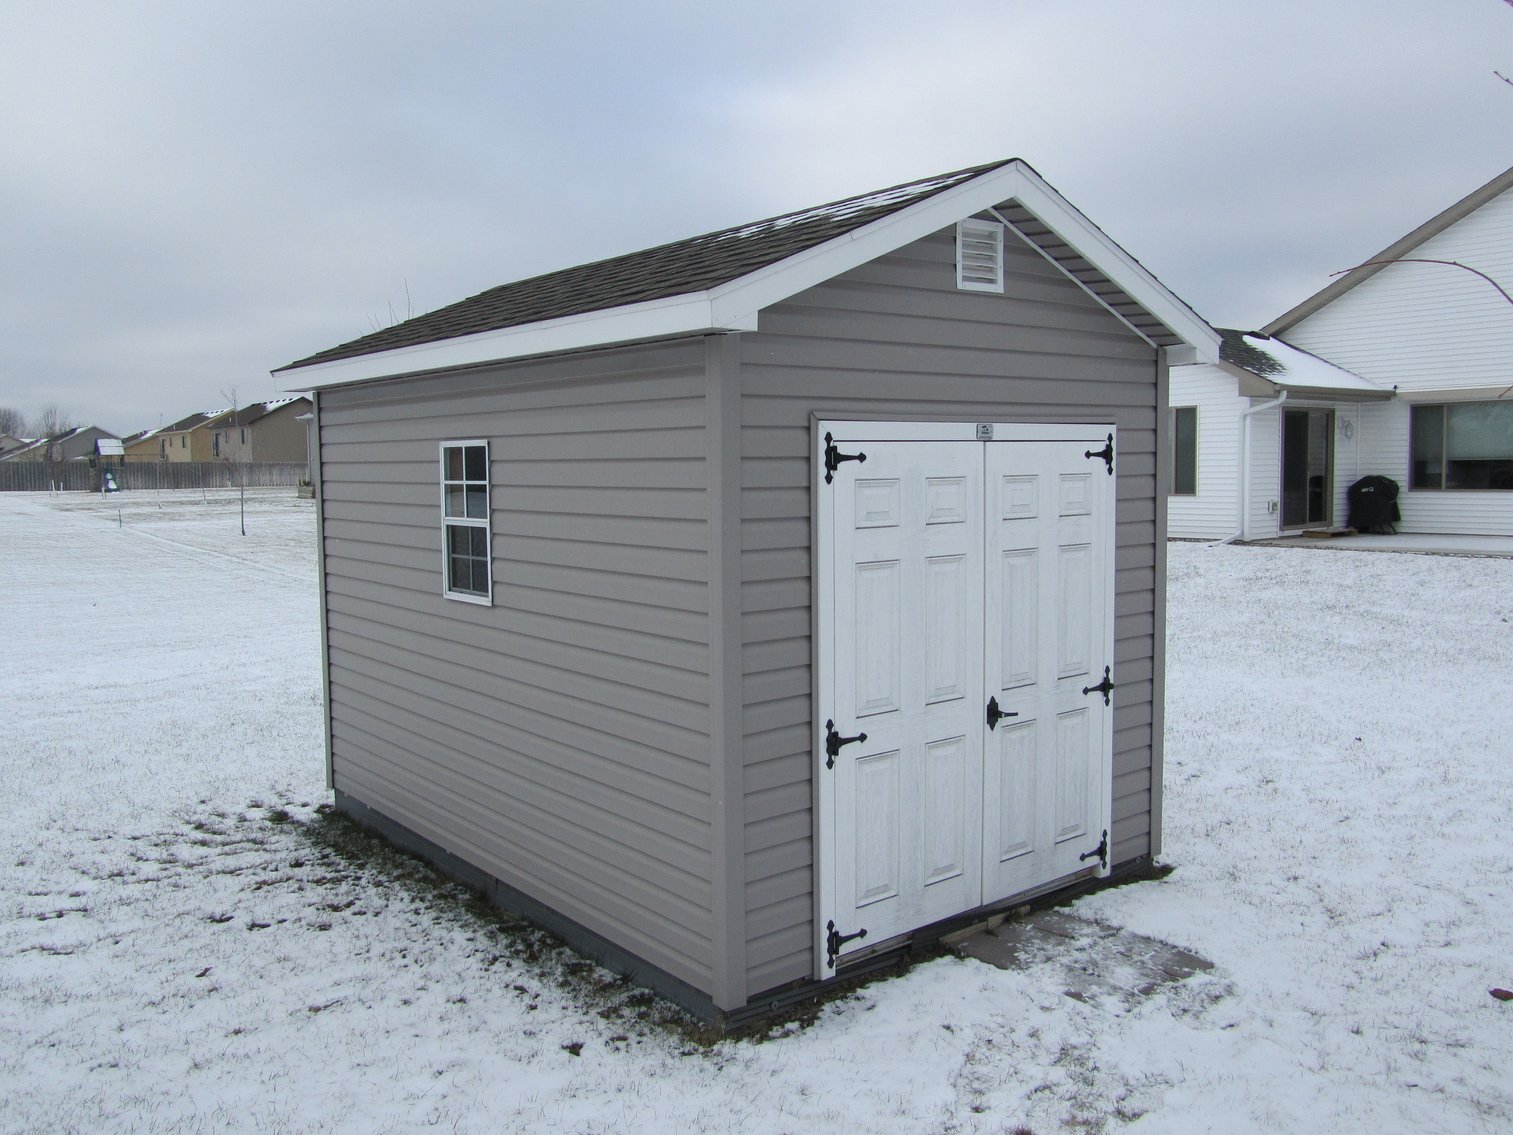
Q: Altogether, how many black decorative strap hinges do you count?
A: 6